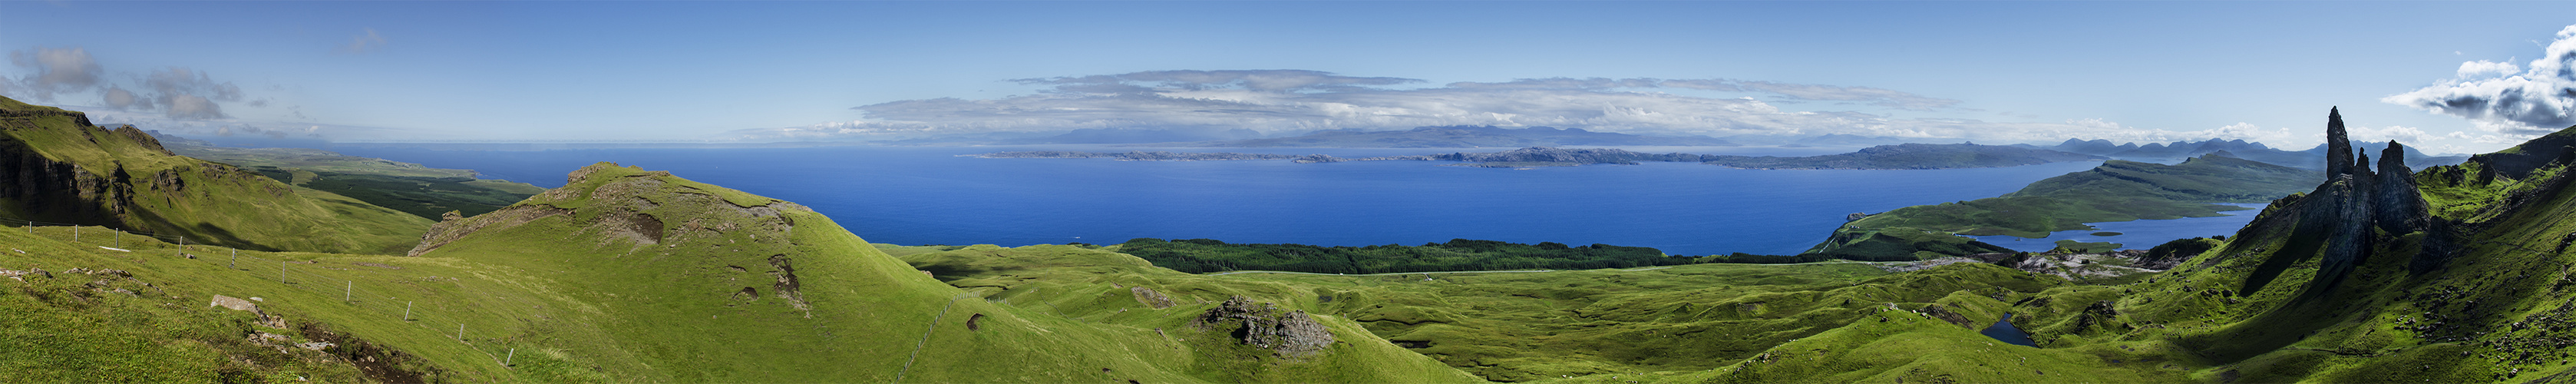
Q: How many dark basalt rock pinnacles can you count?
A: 3